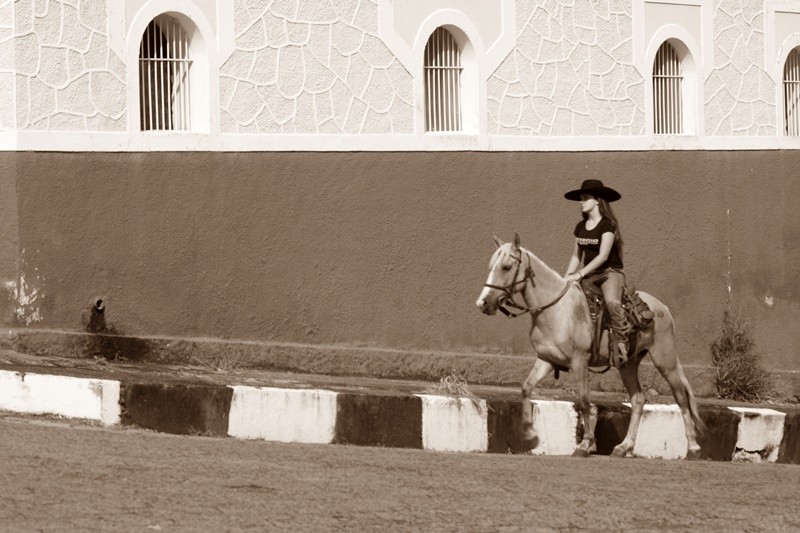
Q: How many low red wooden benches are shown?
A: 0